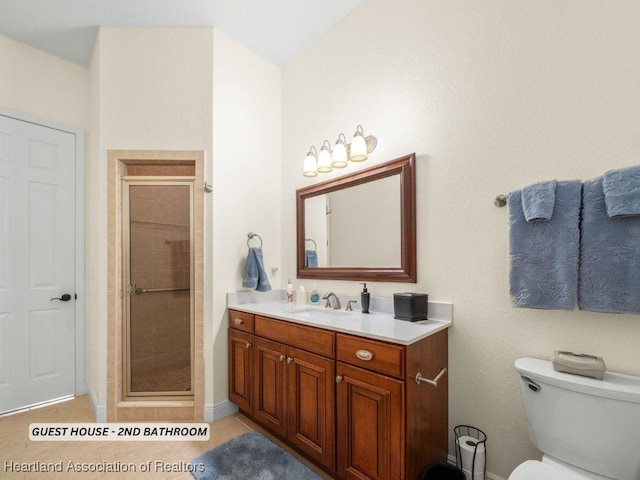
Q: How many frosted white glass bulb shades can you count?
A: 4